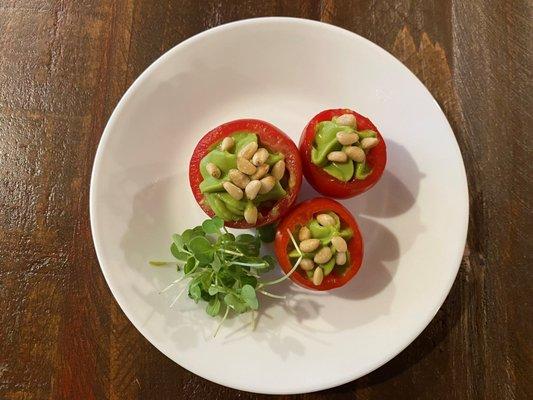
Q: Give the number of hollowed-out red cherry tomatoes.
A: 3